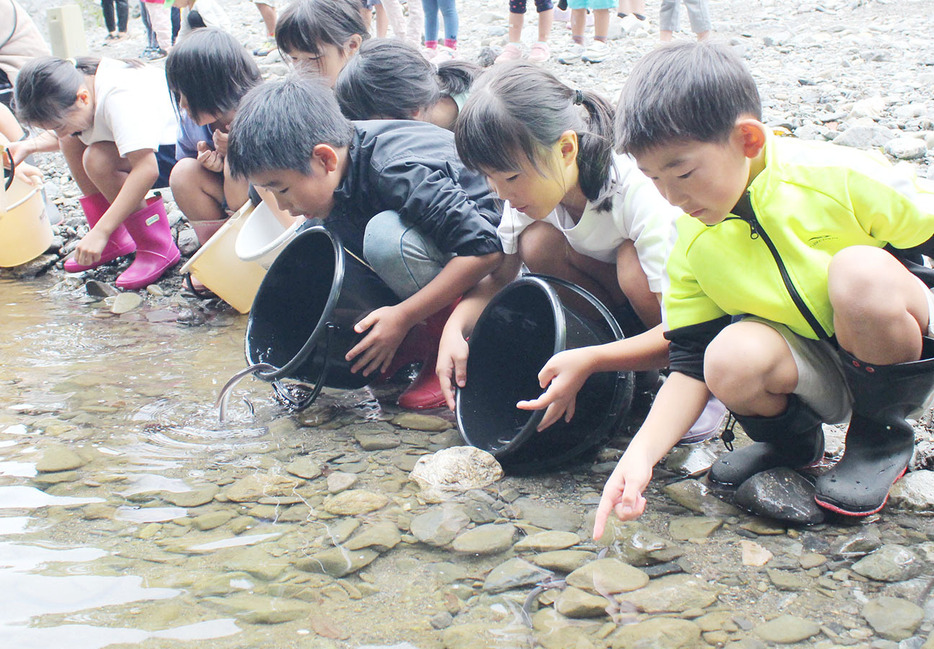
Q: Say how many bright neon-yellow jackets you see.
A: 1